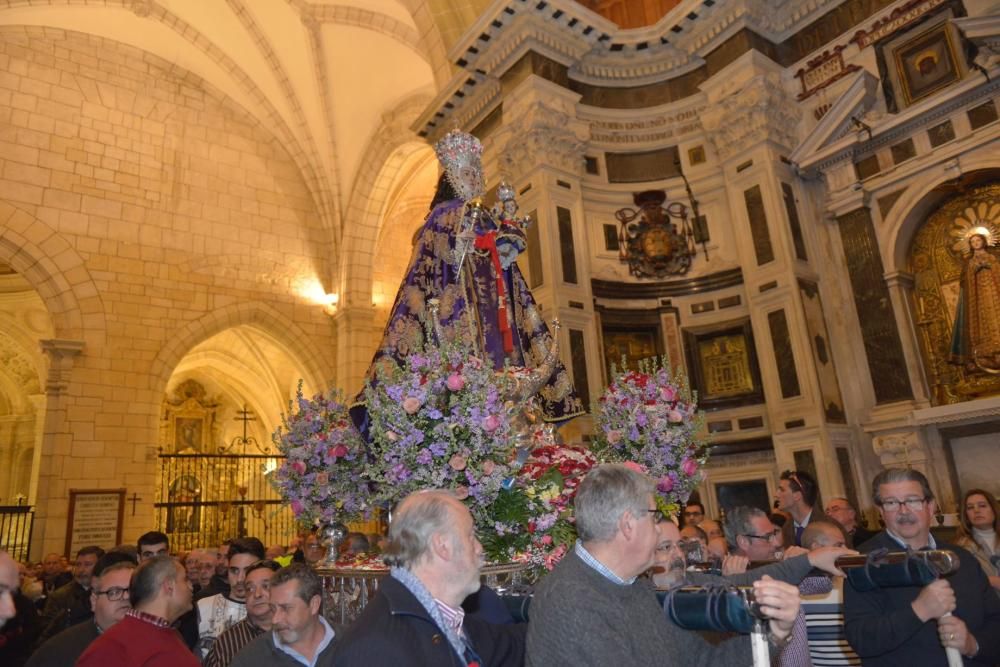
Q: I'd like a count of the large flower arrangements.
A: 3